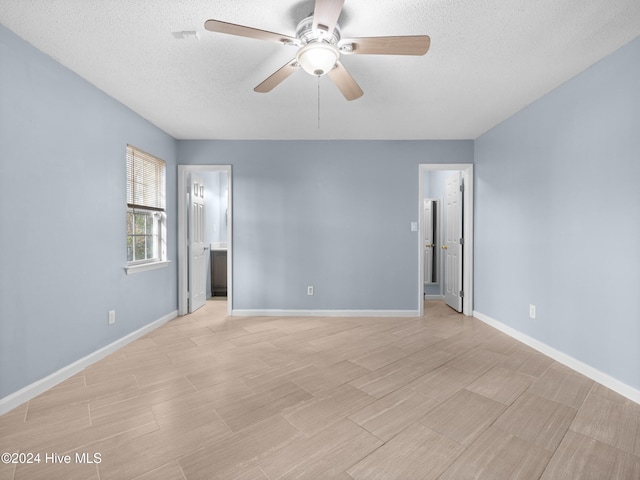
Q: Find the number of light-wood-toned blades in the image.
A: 5